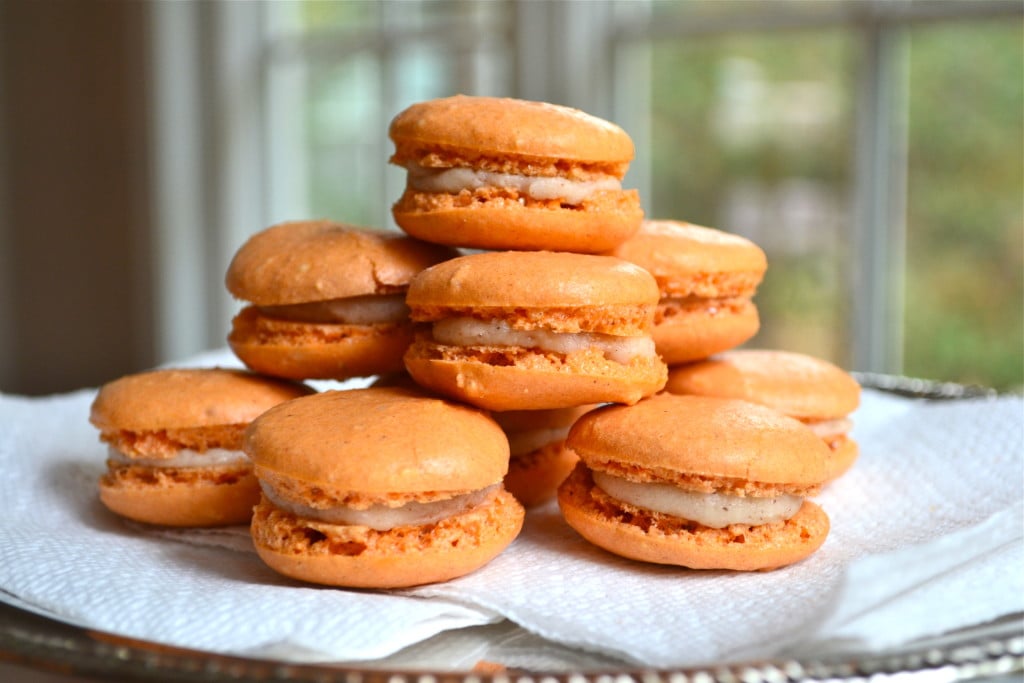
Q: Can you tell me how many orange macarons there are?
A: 9